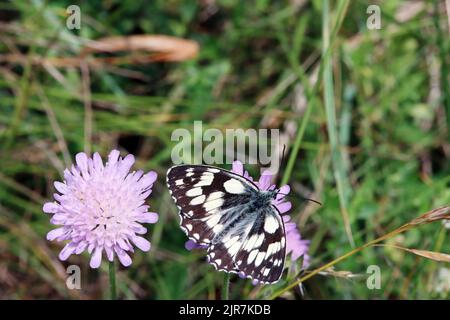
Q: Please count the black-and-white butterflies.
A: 1